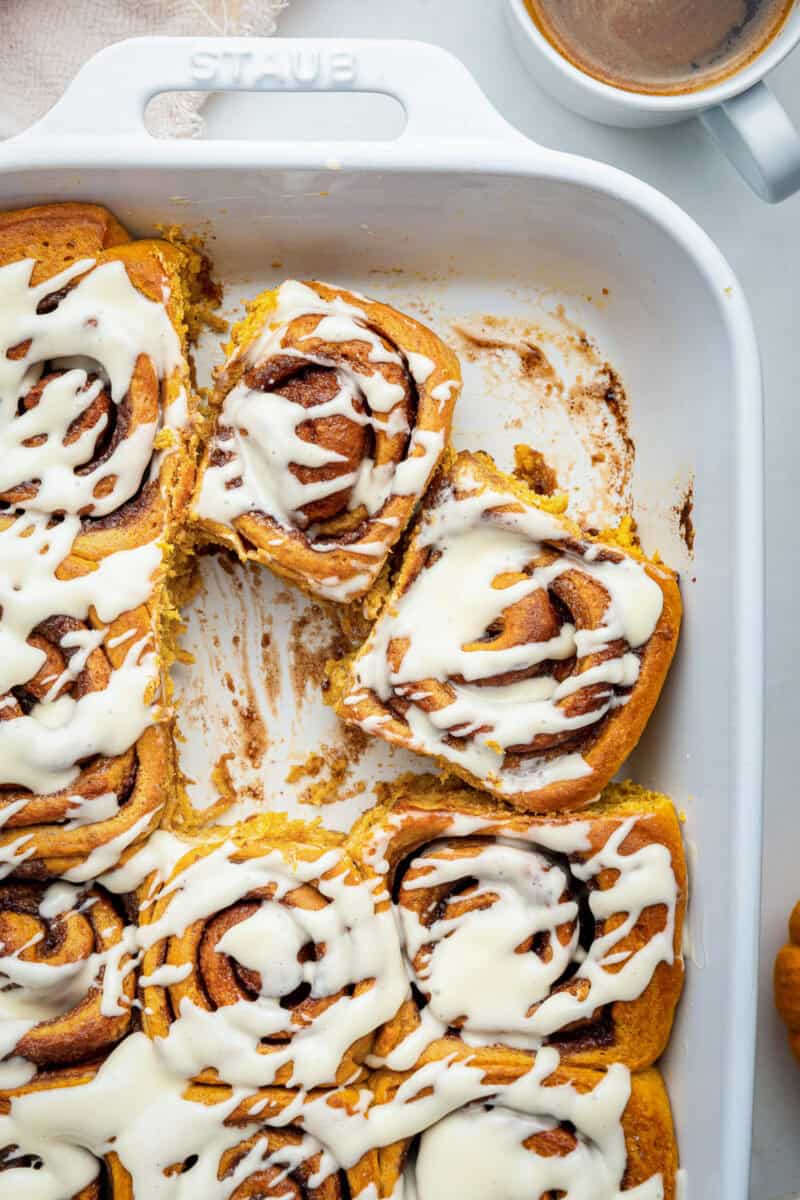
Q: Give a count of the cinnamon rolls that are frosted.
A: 10